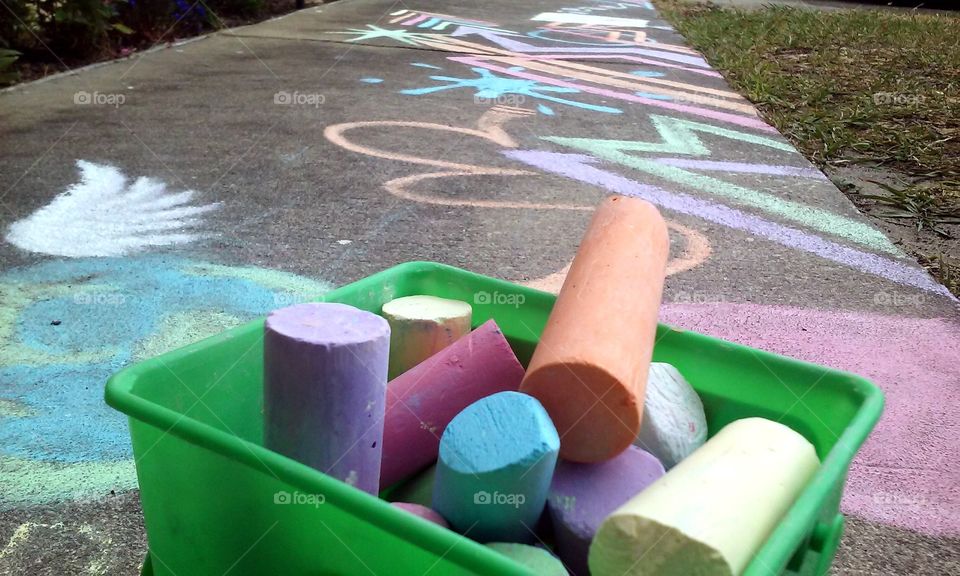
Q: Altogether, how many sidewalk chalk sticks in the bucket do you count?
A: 11